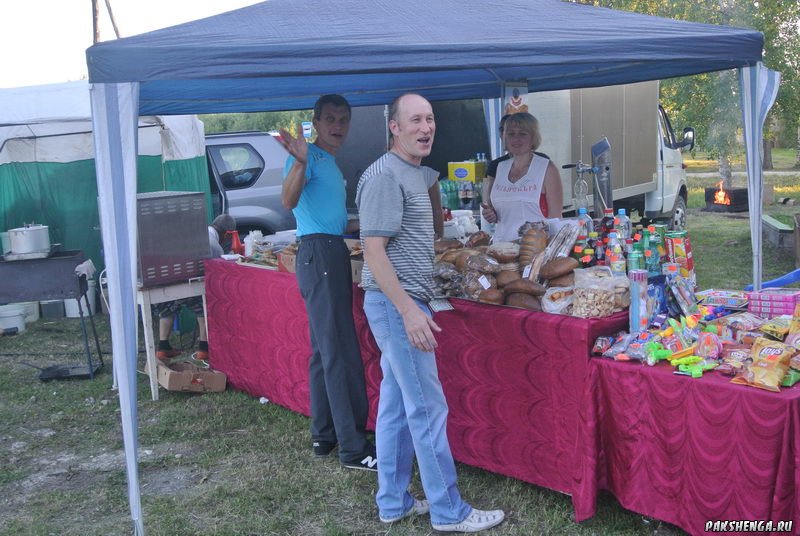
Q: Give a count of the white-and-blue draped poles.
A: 3